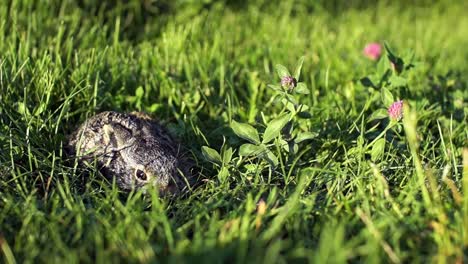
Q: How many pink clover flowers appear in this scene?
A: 3